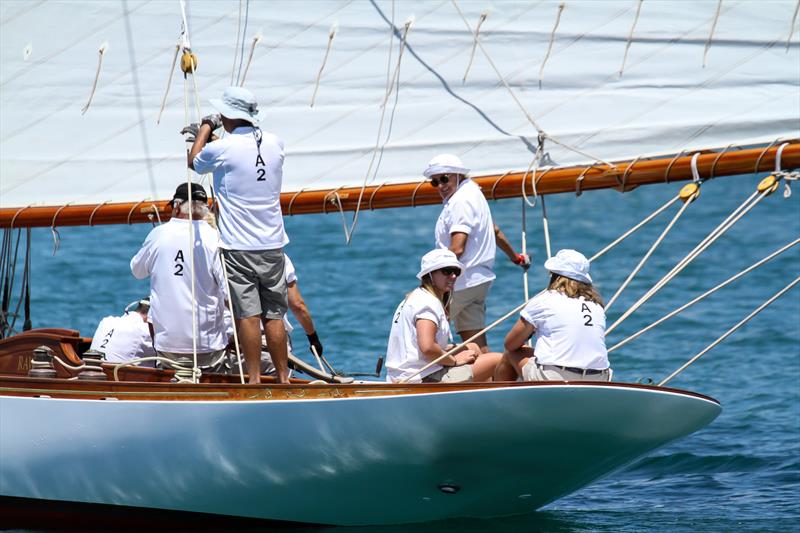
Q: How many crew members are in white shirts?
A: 7